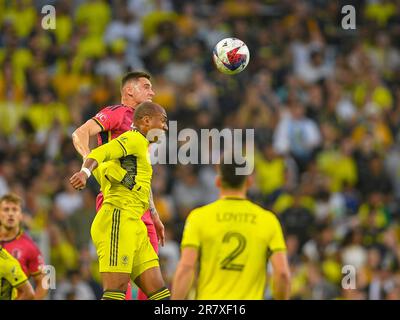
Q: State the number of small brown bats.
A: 0